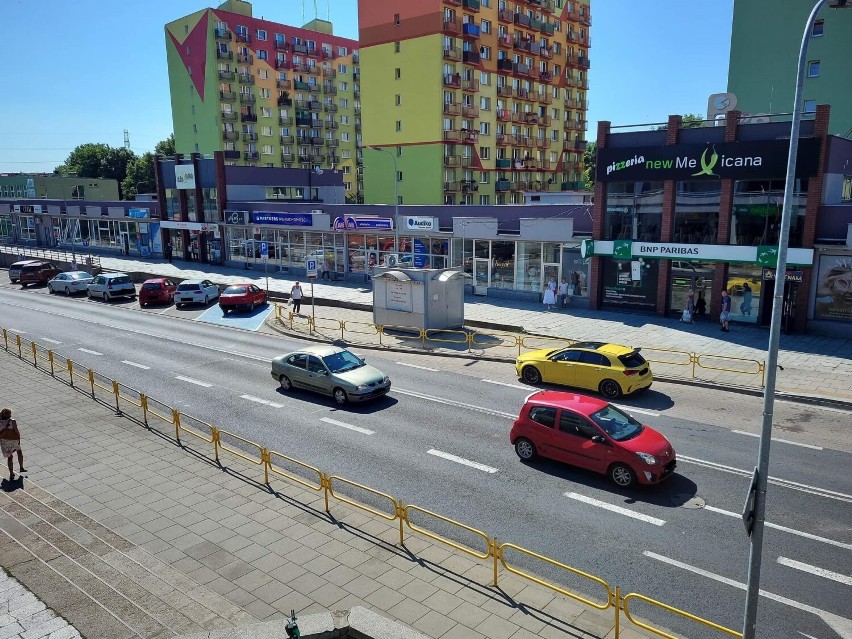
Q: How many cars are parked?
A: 7